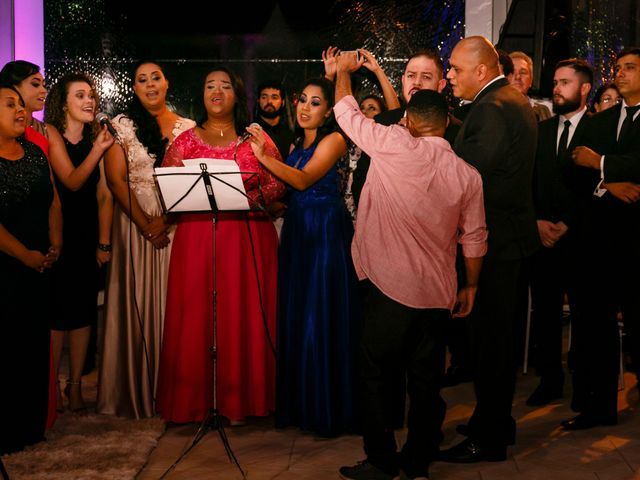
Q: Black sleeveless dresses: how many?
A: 2